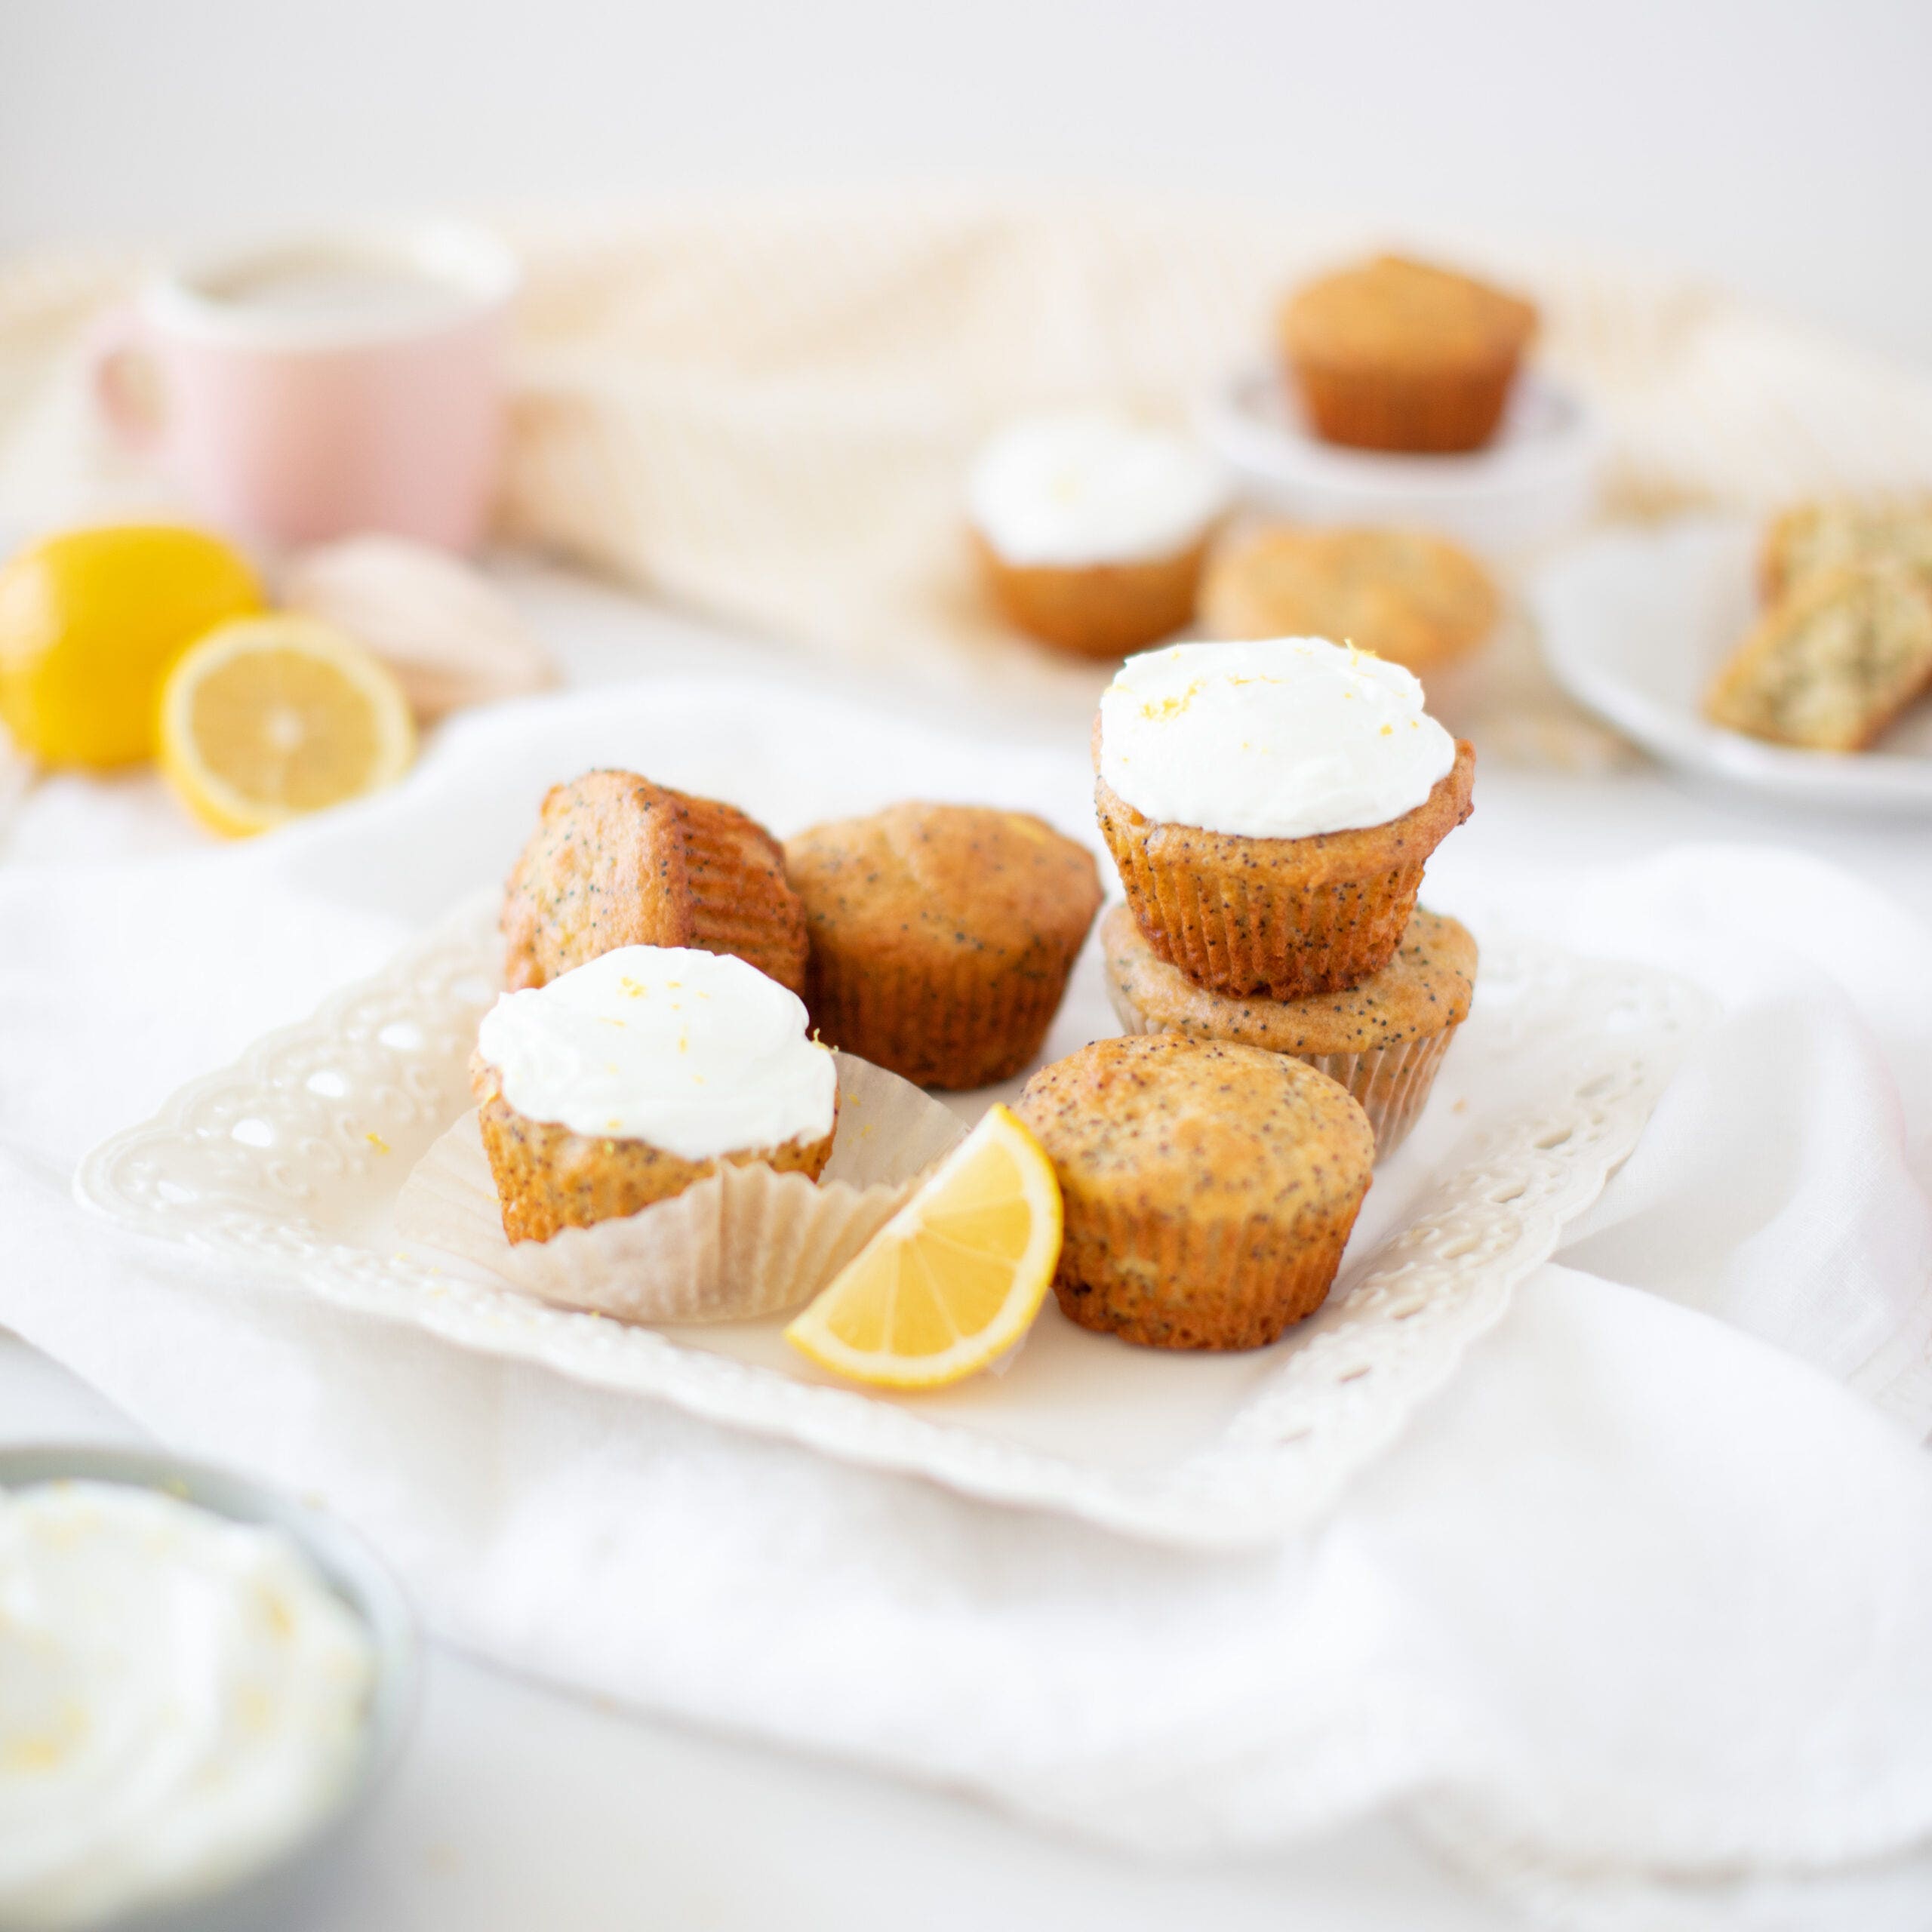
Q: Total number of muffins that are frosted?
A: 3